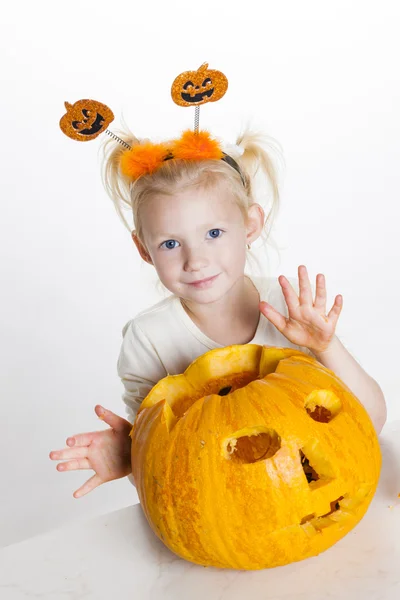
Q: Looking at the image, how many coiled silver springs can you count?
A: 2